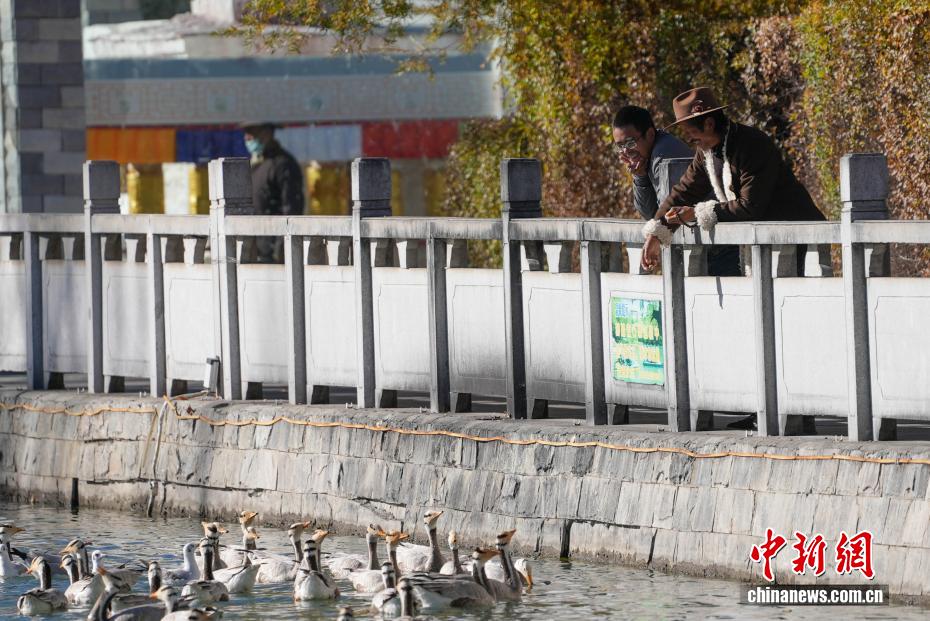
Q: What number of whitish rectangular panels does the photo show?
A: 13